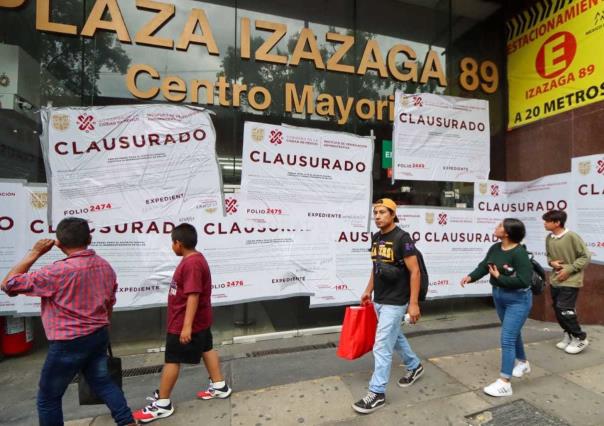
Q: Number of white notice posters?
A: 10